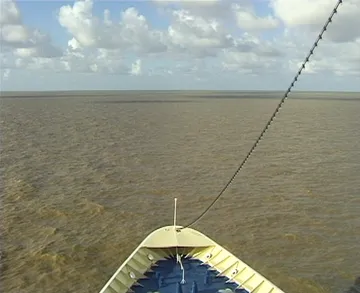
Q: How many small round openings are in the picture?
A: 4